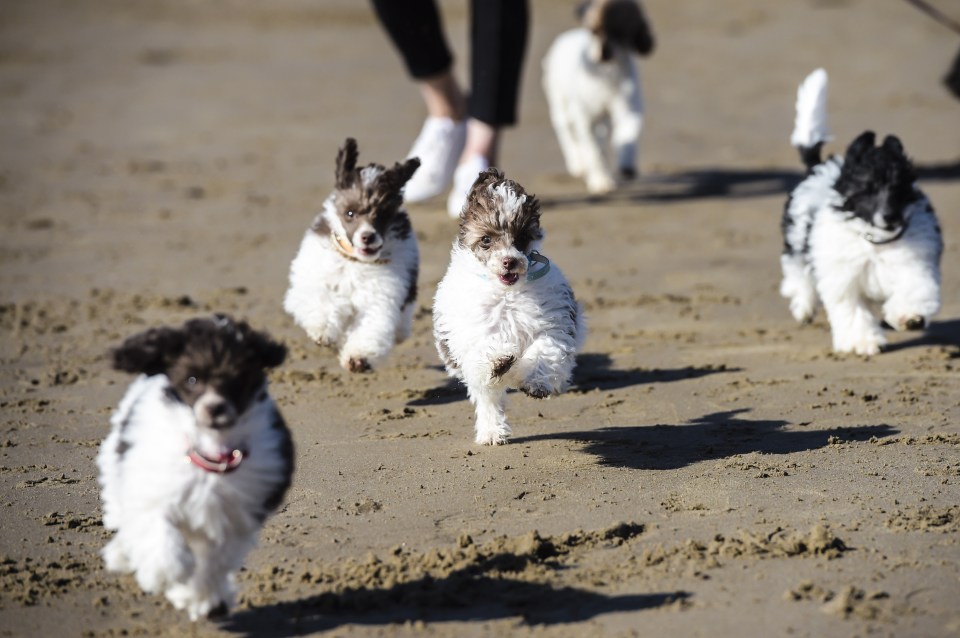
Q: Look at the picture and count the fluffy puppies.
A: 5